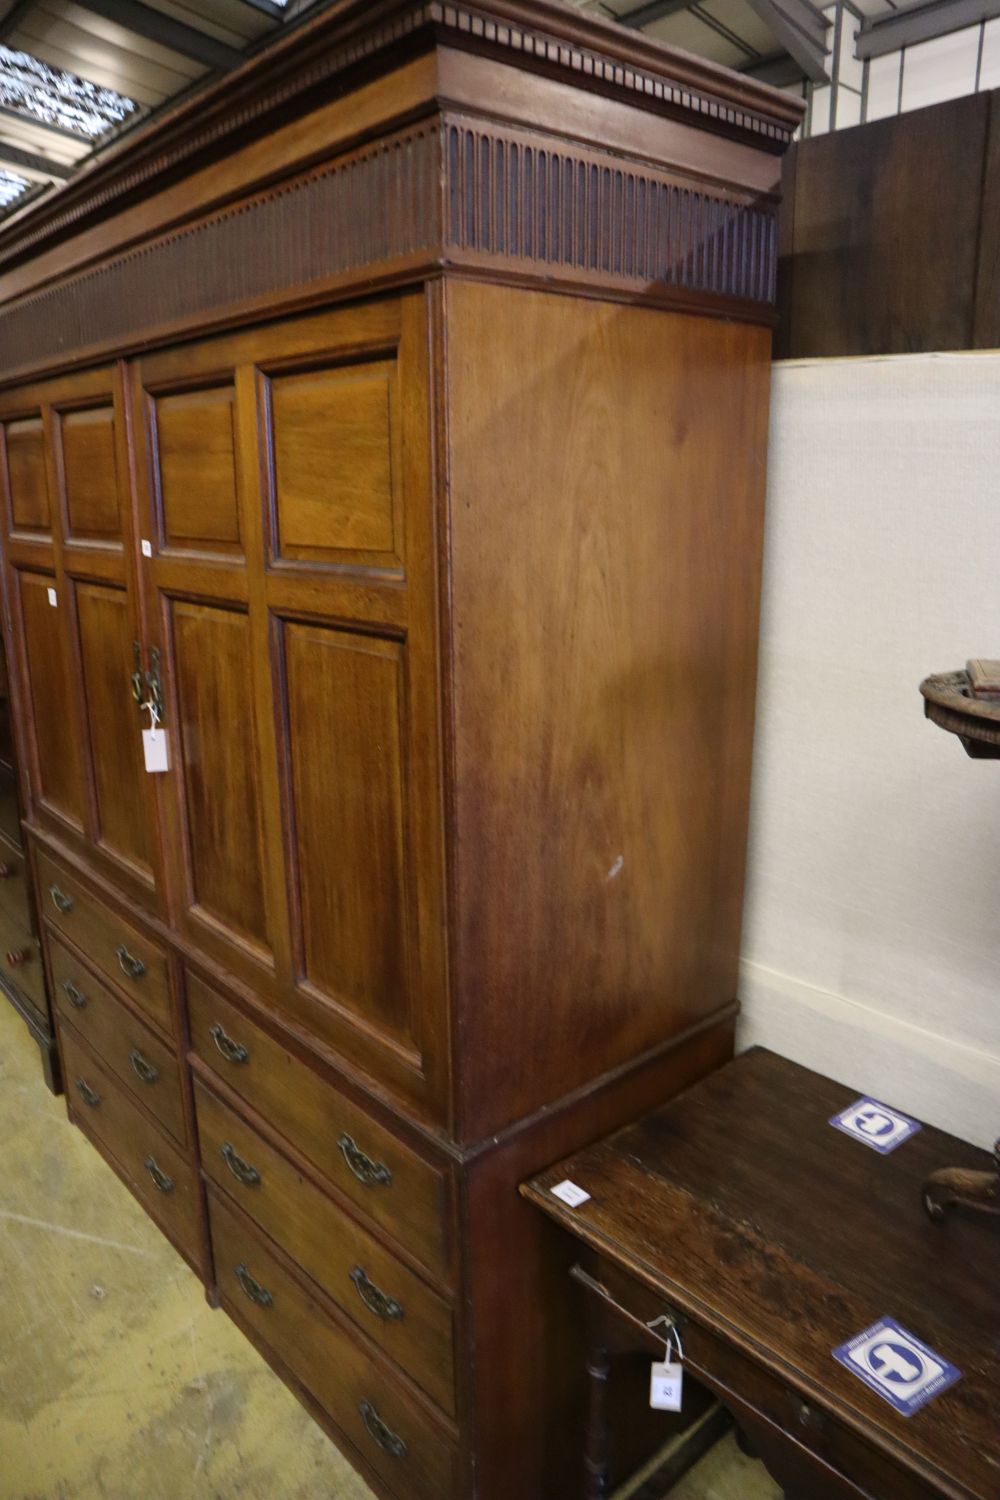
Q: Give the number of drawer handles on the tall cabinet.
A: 12